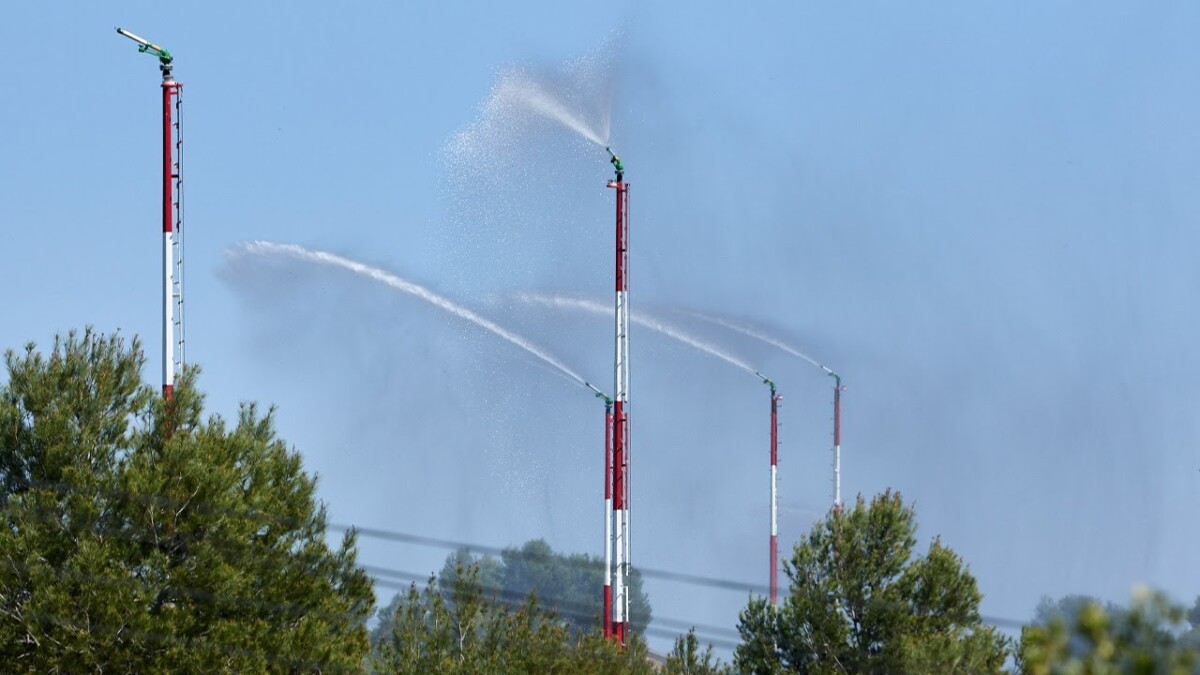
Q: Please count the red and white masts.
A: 5